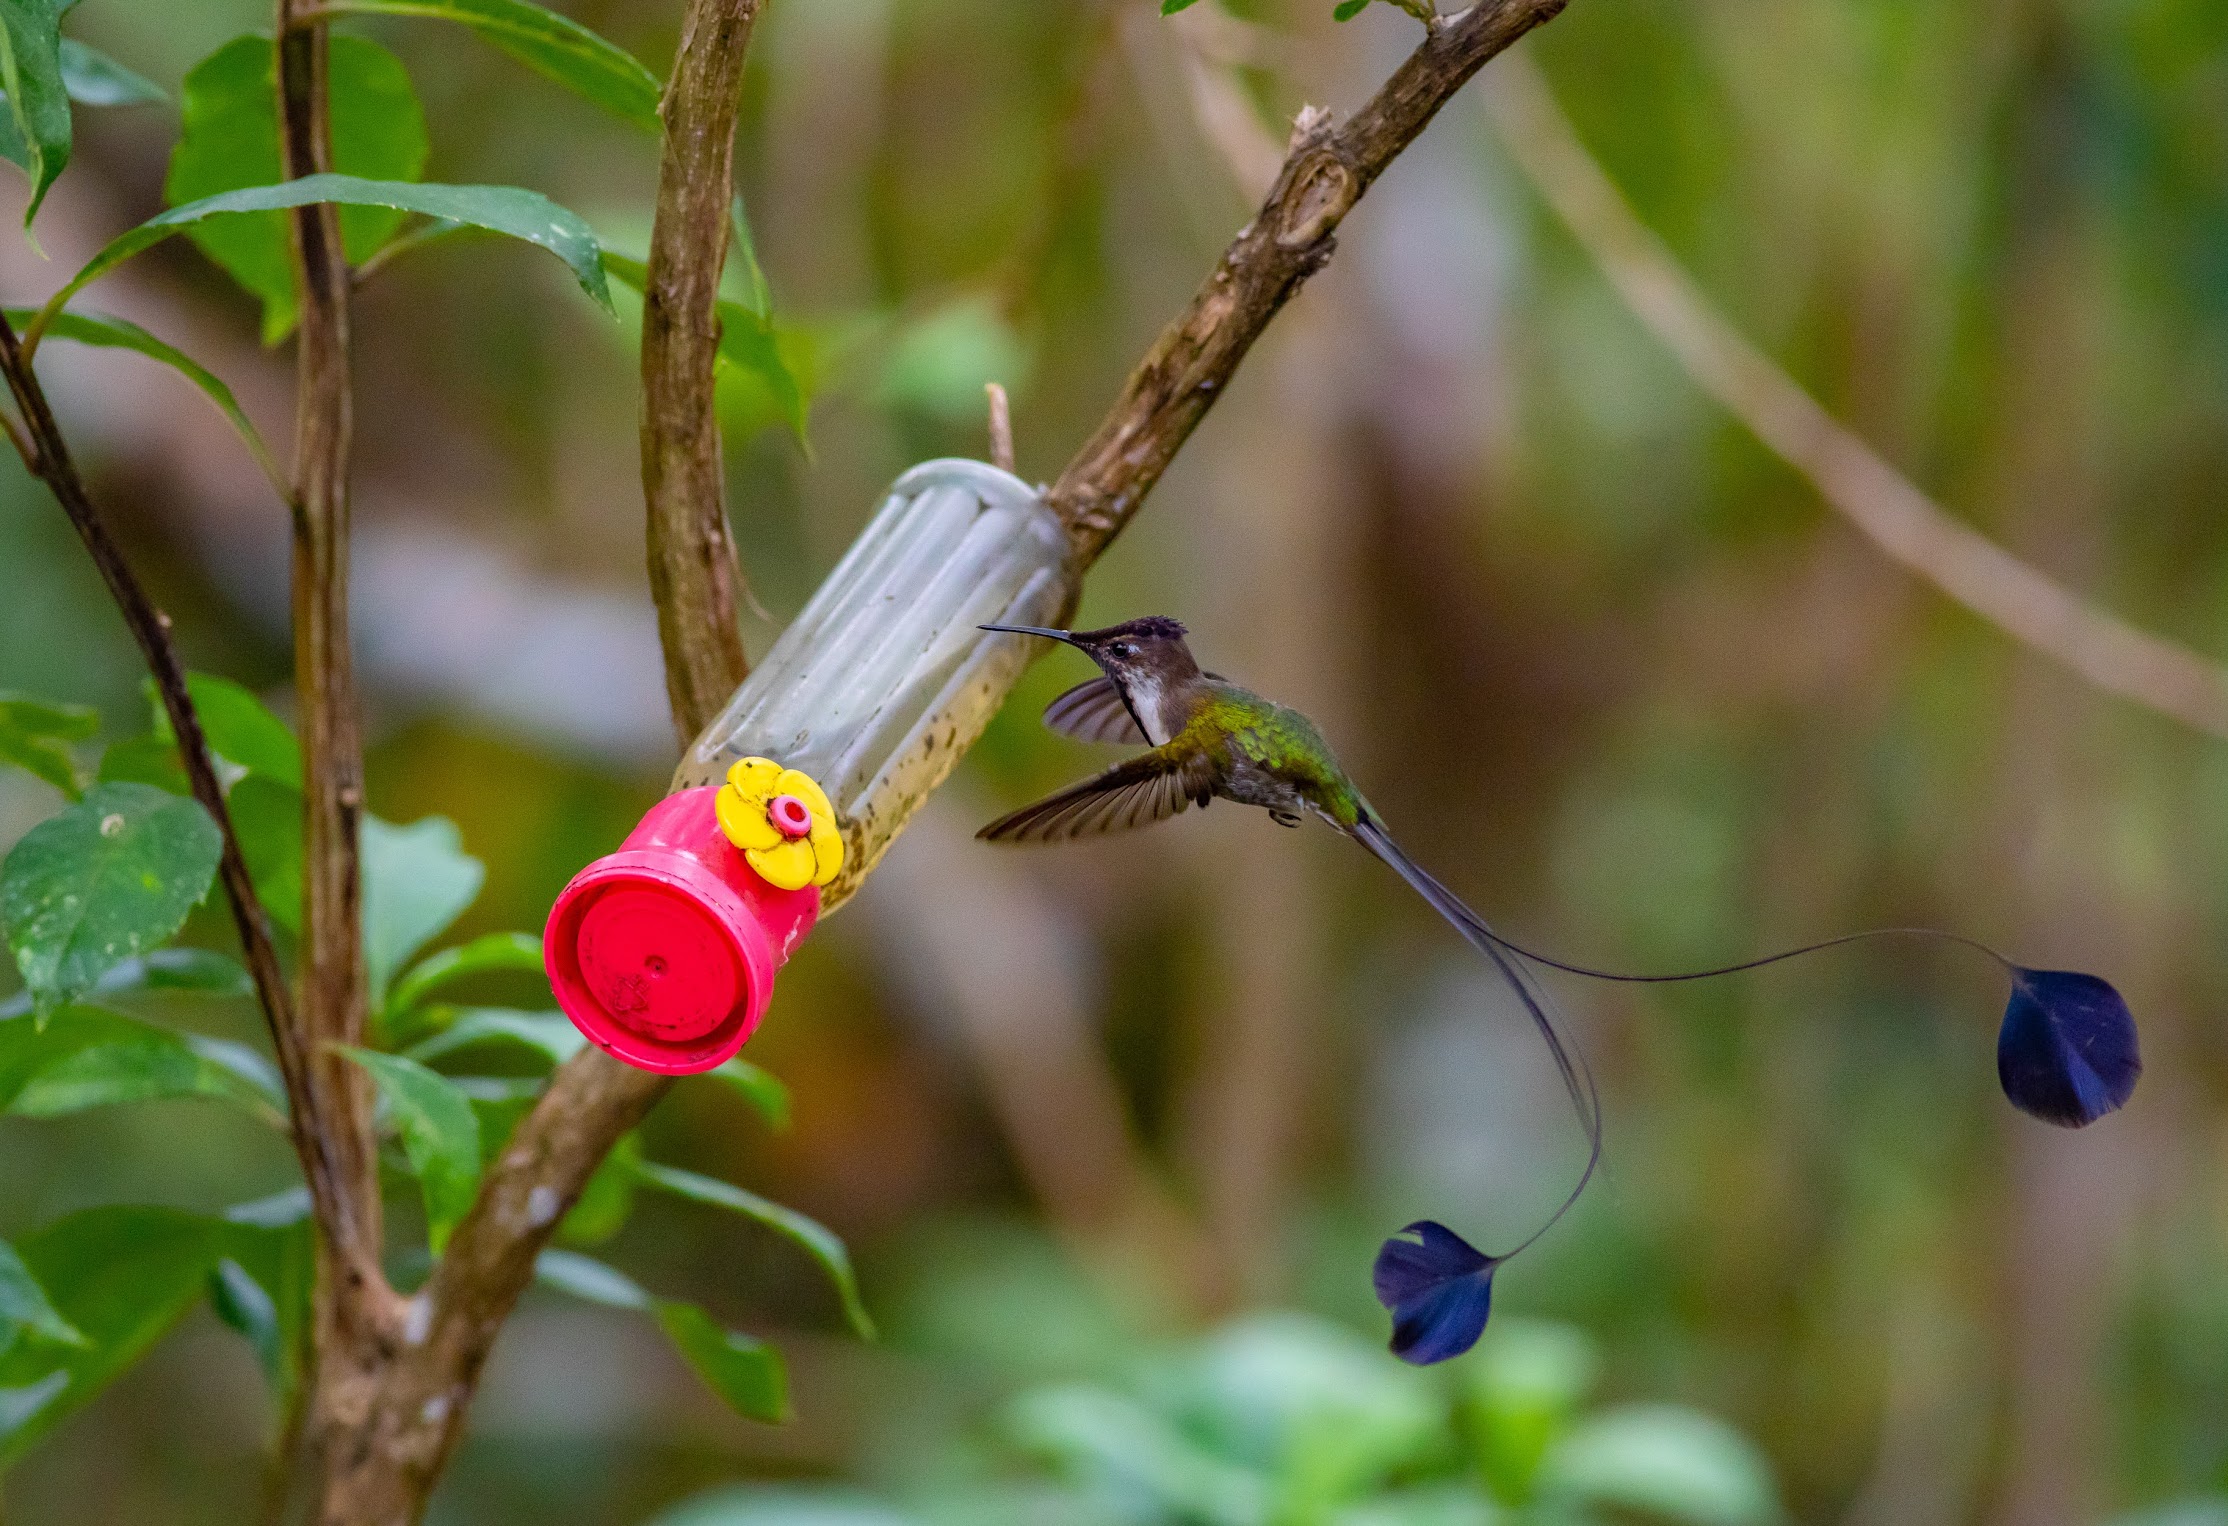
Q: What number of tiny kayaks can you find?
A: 0